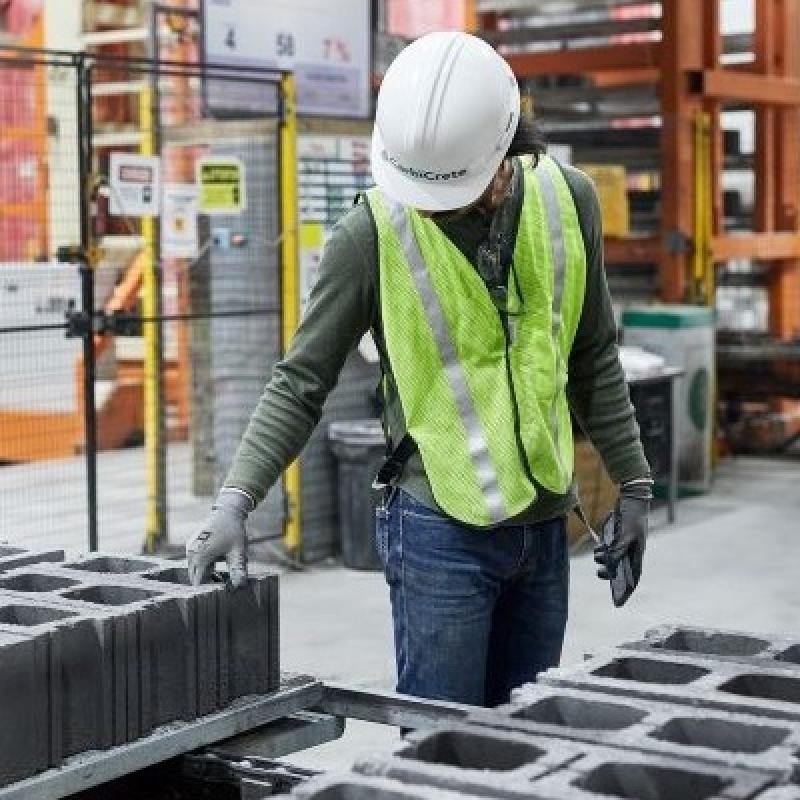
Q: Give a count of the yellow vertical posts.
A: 3